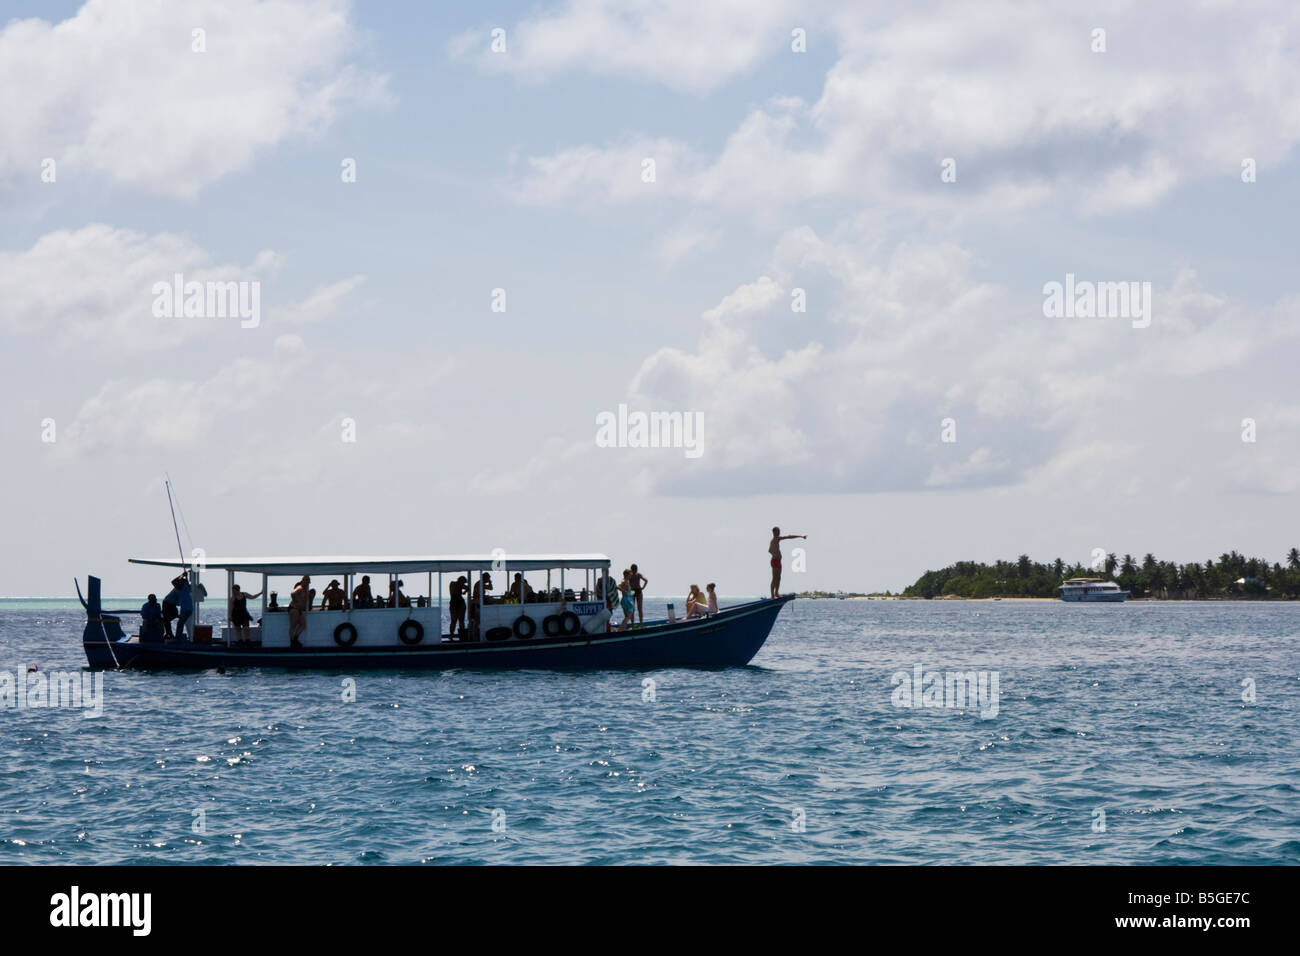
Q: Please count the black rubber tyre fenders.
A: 6